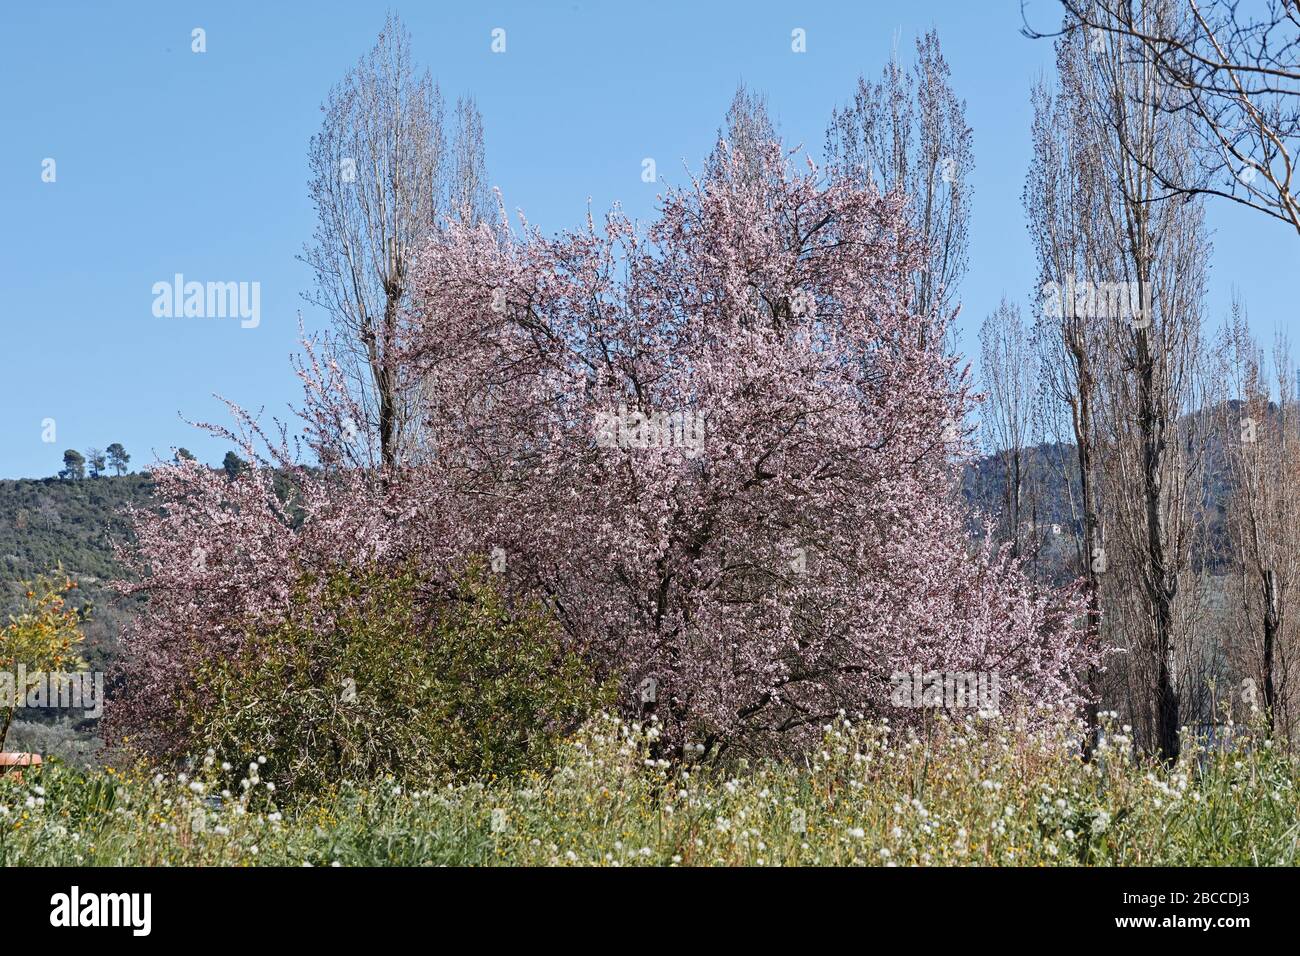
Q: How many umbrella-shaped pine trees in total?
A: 3